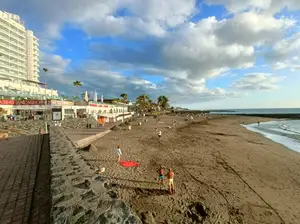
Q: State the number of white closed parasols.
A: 3